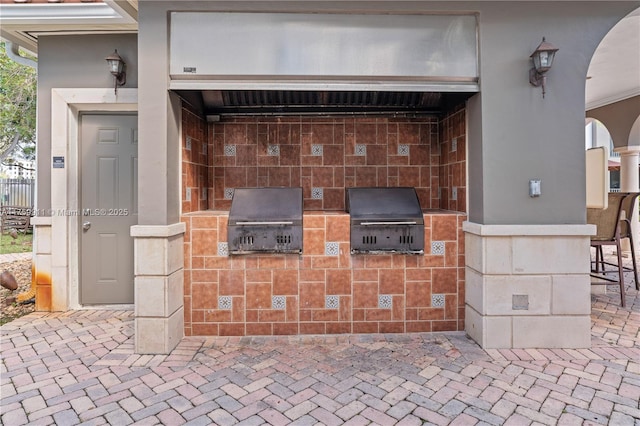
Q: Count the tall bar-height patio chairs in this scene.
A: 2